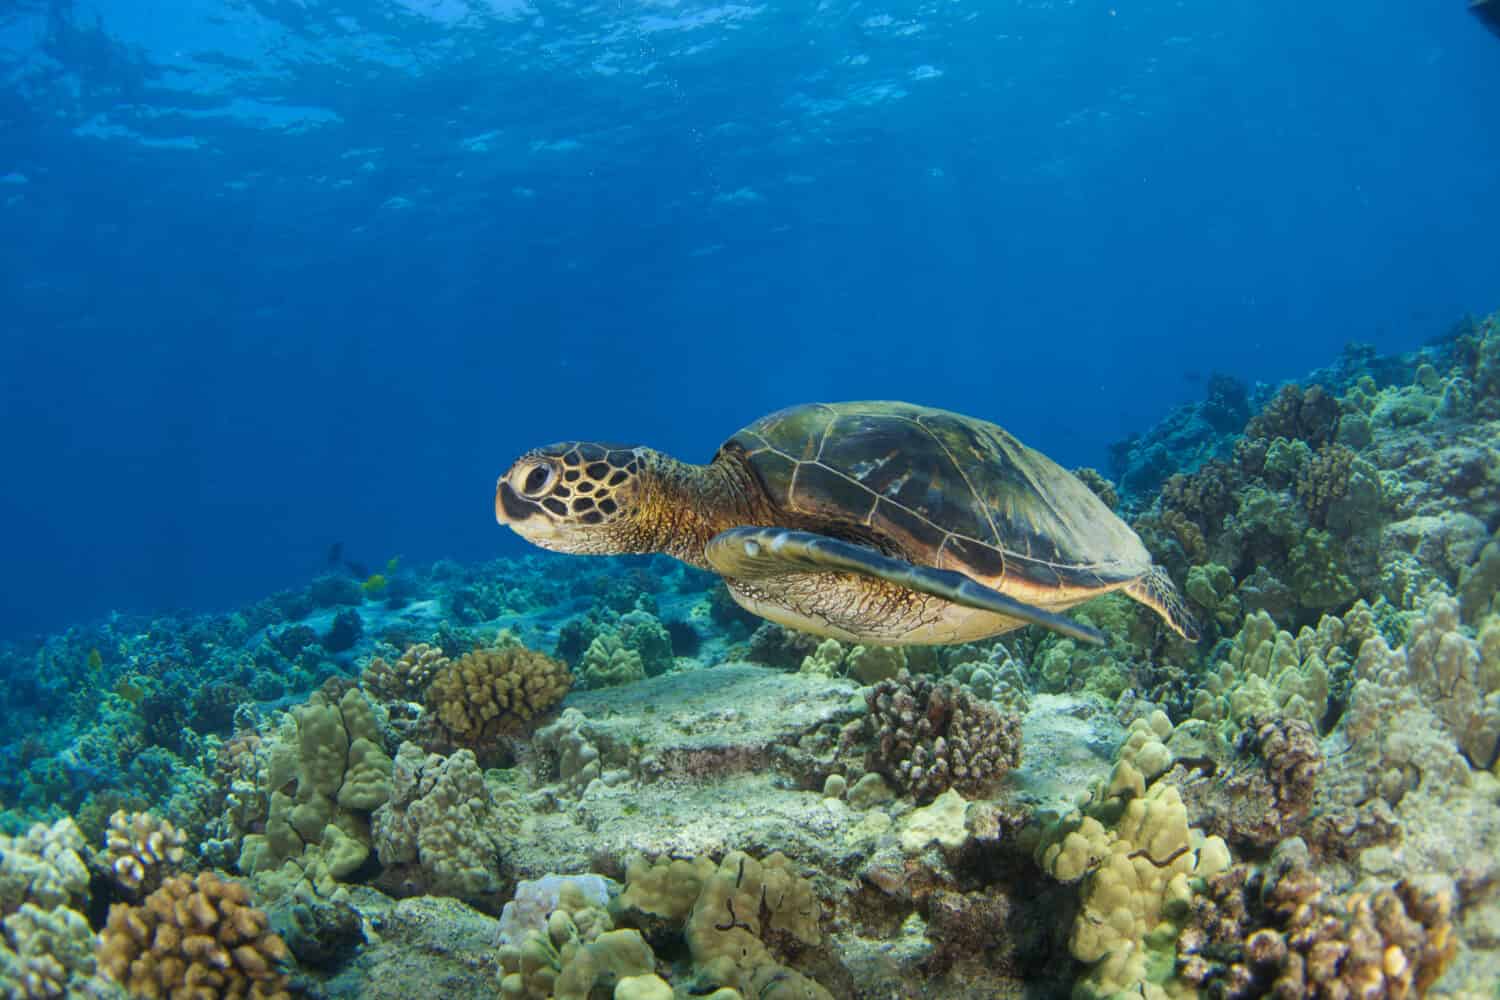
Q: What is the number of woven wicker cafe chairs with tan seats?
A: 0